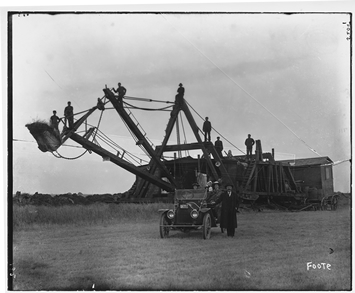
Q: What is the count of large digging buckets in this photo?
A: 1